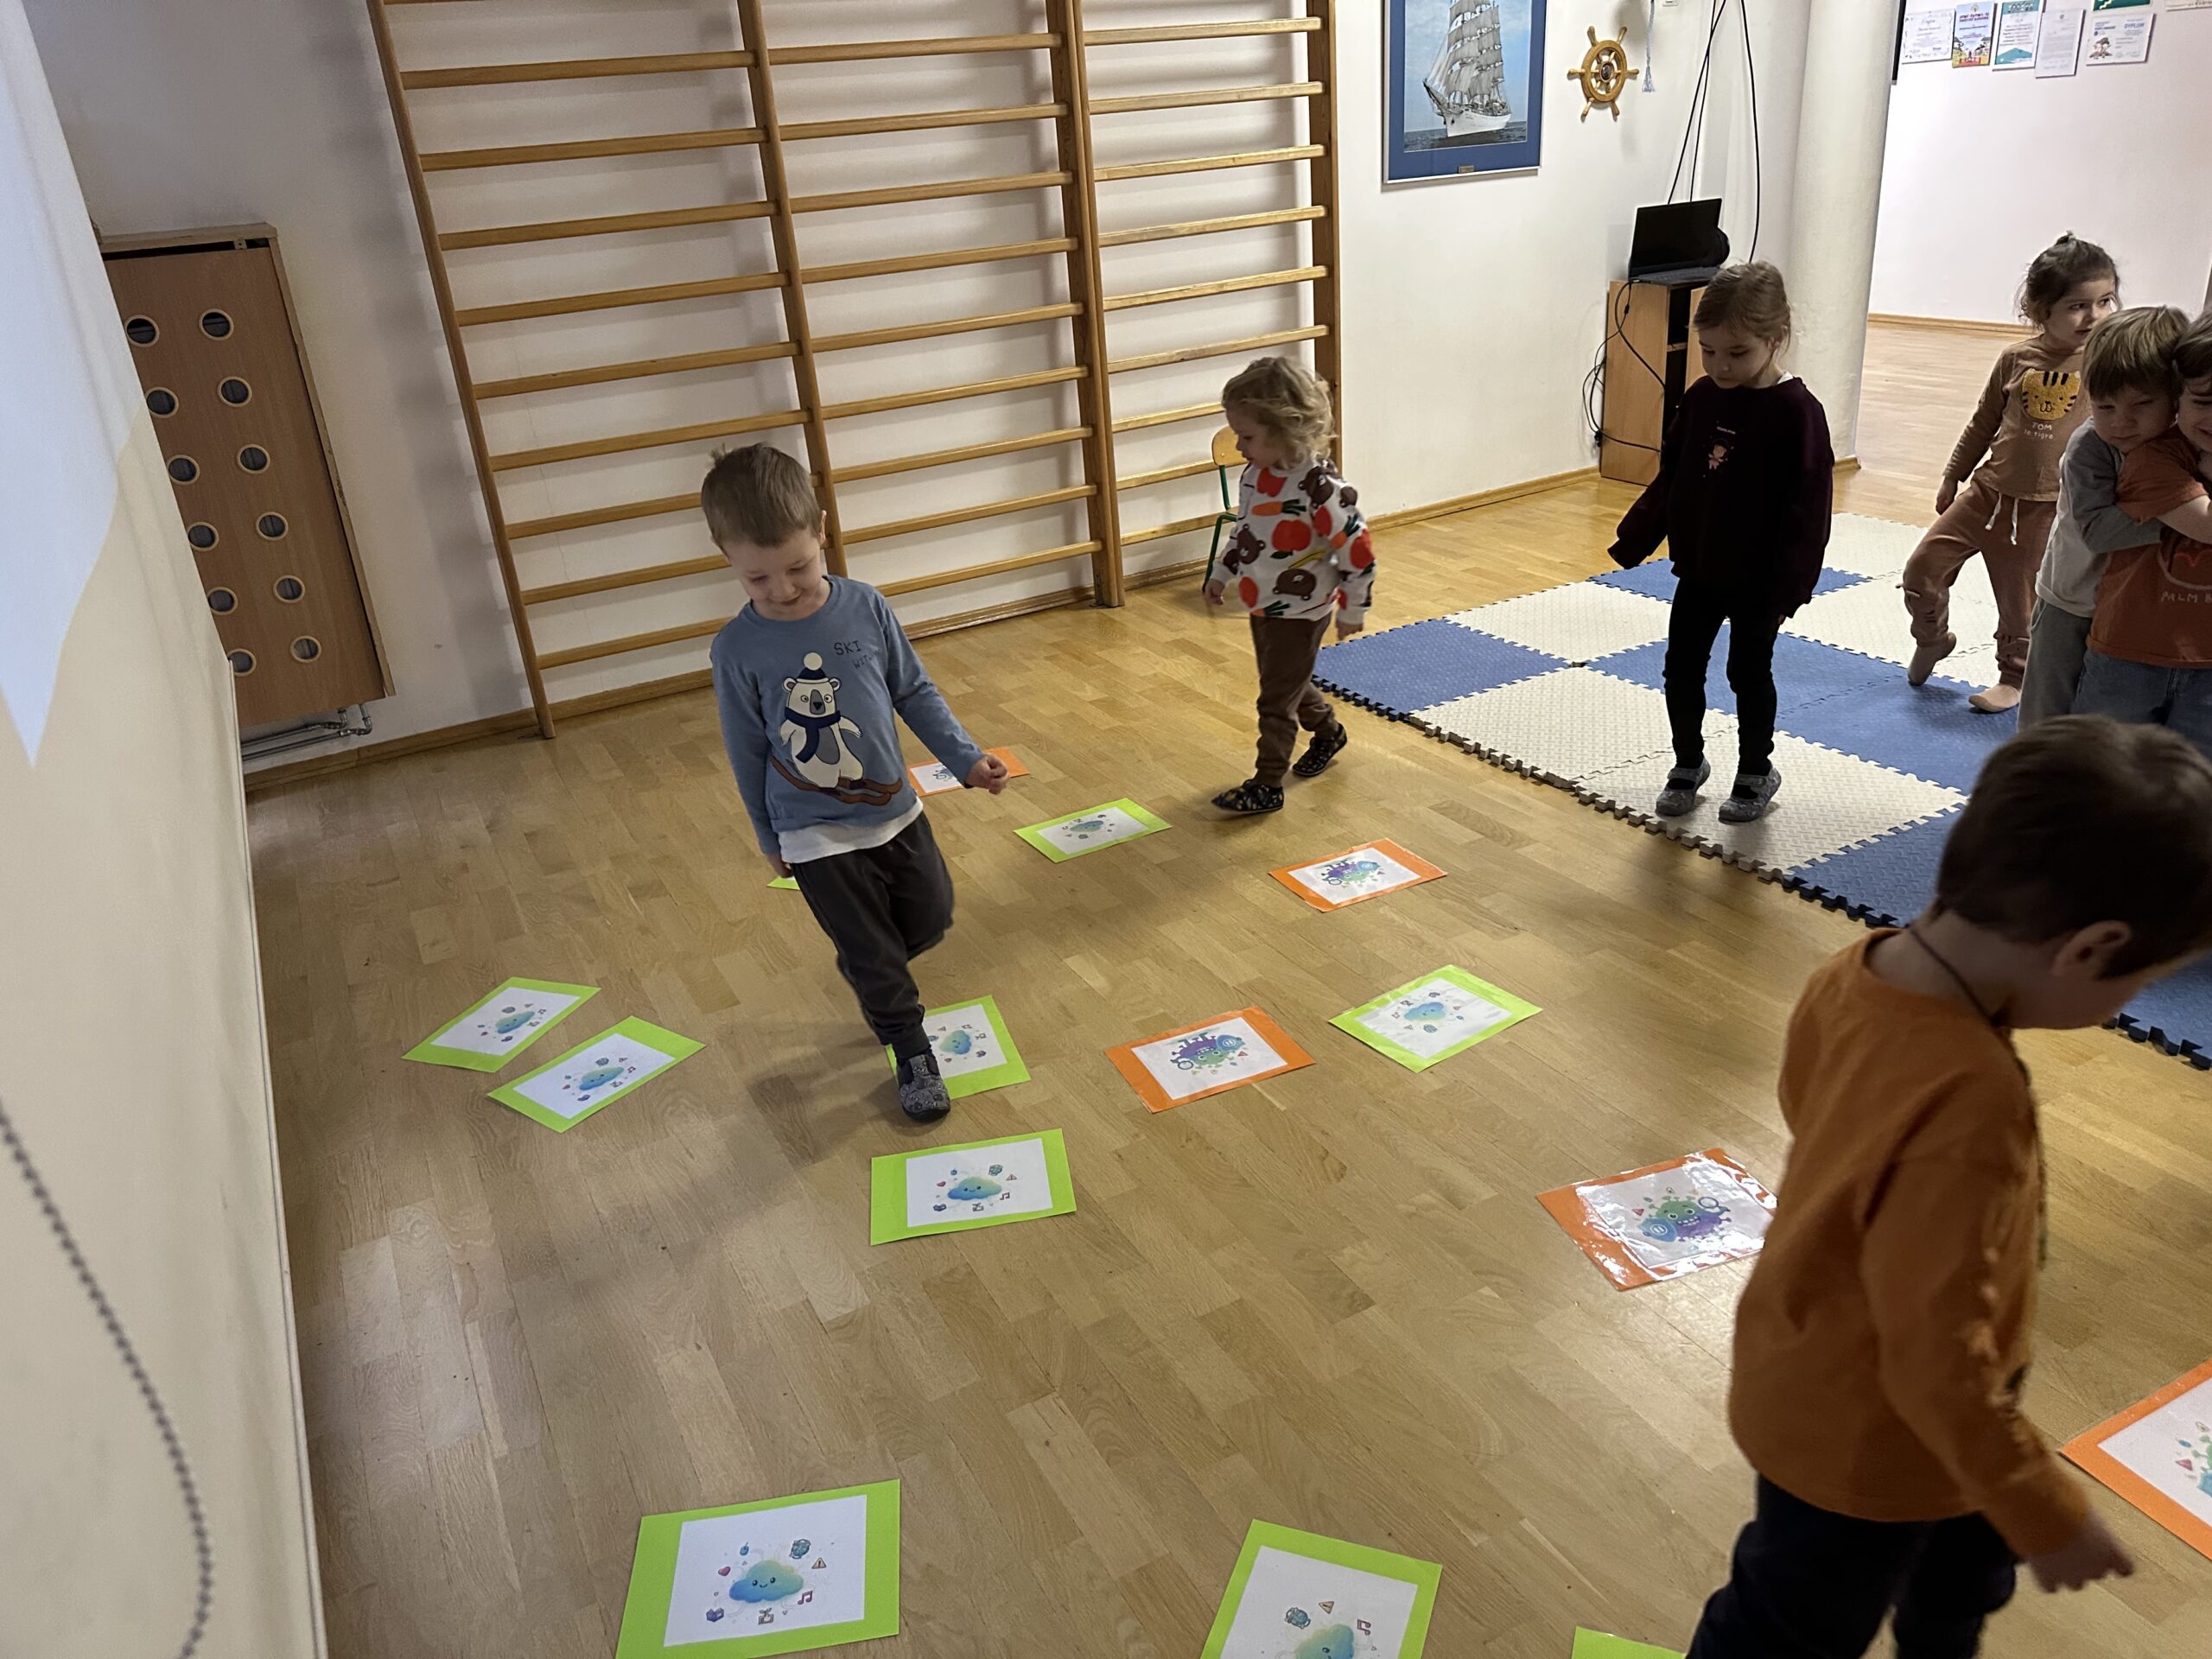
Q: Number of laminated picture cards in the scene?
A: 15